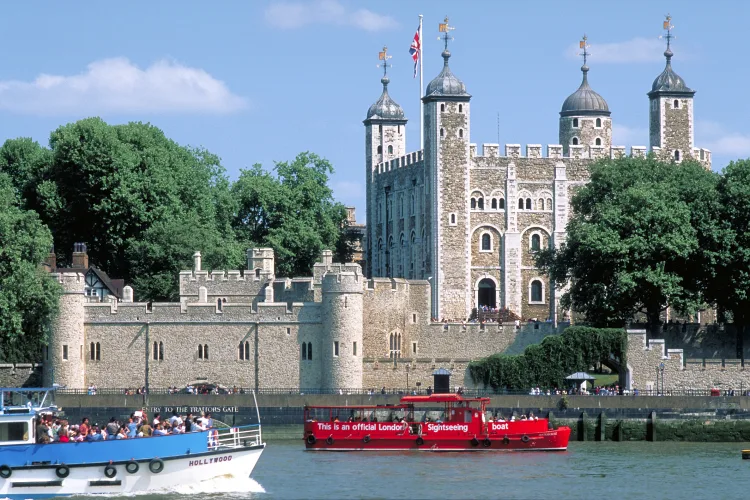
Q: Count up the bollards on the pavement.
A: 0